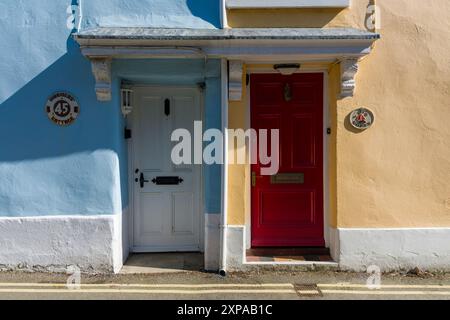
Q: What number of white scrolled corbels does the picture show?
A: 3